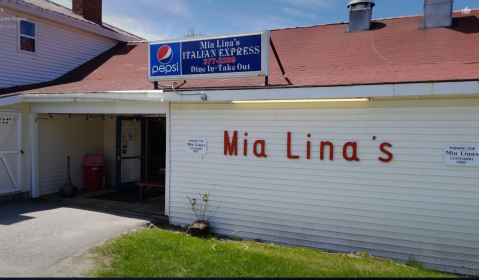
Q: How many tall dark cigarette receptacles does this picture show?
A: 1